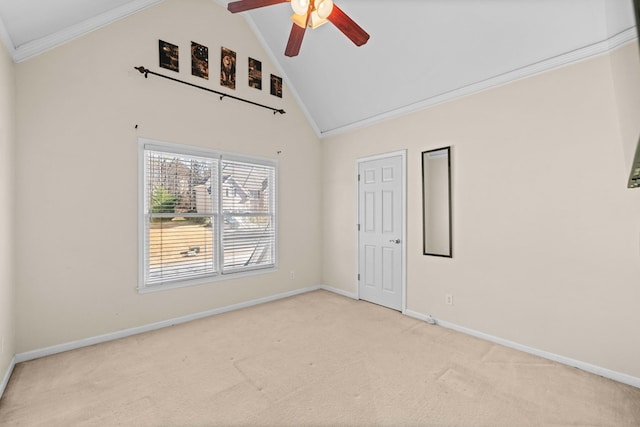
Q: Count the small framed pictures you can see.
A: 5